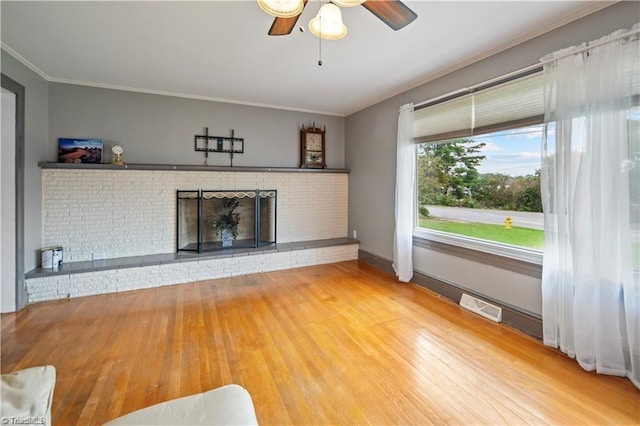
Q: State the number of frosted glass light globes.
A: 3